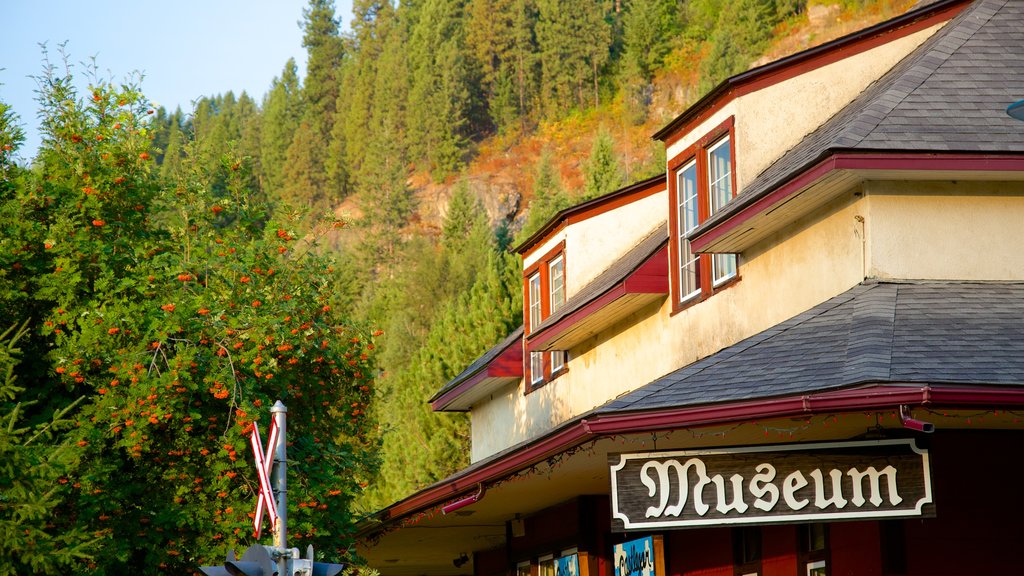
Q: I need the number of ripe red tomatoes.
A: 0